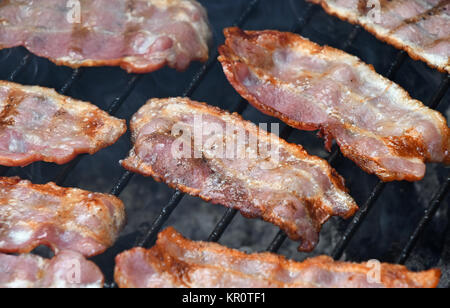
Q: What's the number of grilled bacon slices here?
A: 8